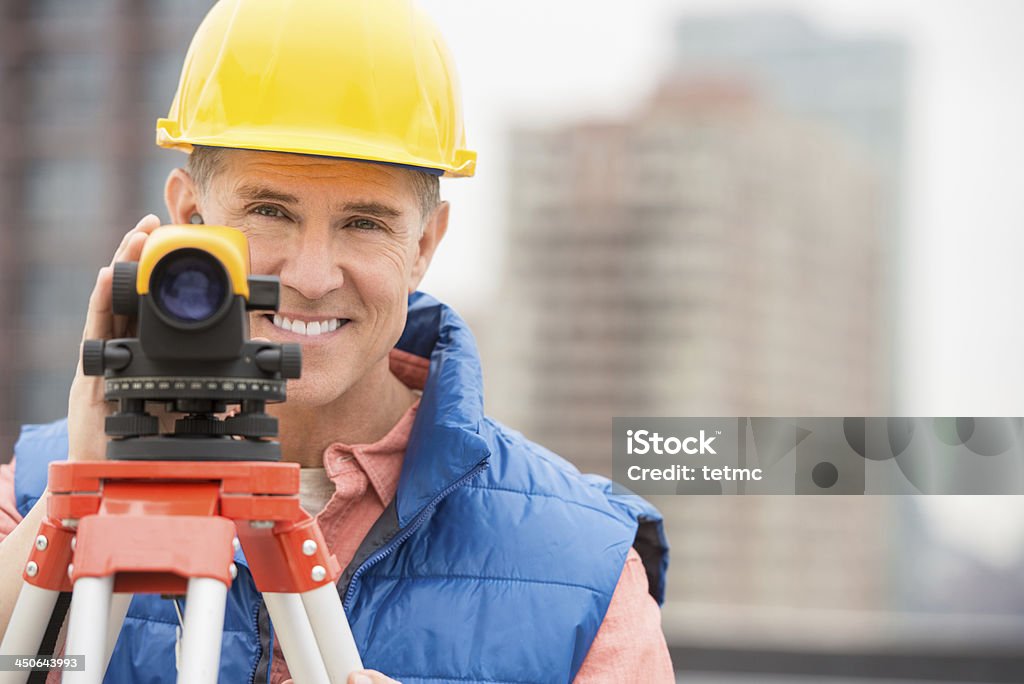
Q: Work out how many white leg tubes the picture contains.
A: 6